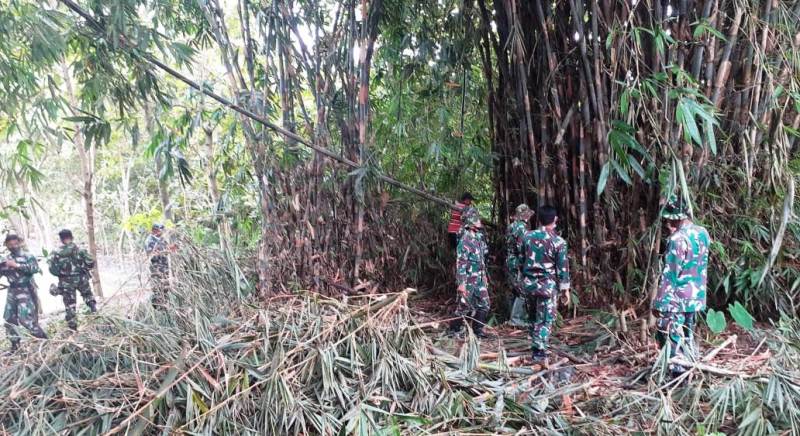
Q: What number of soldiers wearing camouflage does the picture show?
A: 7